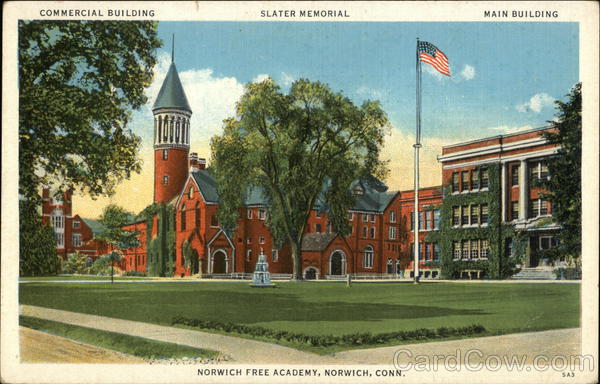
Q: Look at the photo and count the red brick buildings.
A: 3